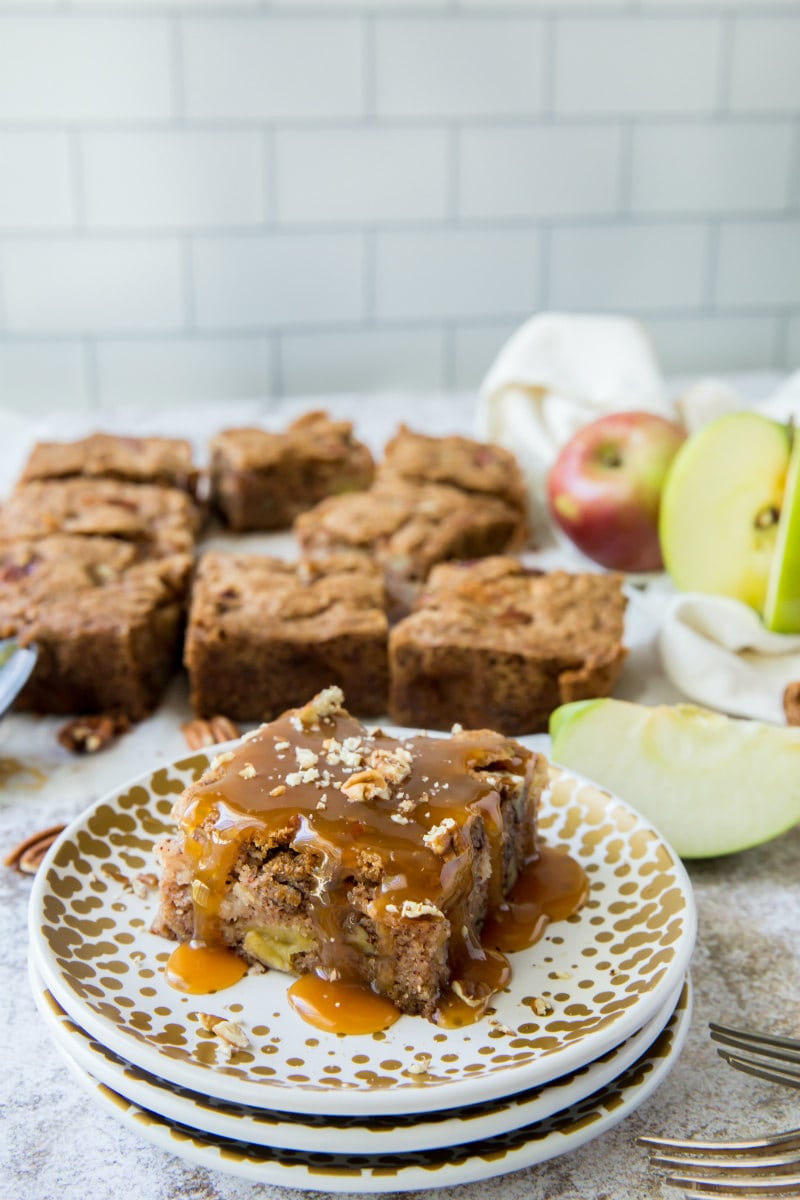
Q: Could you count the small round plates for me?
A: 3